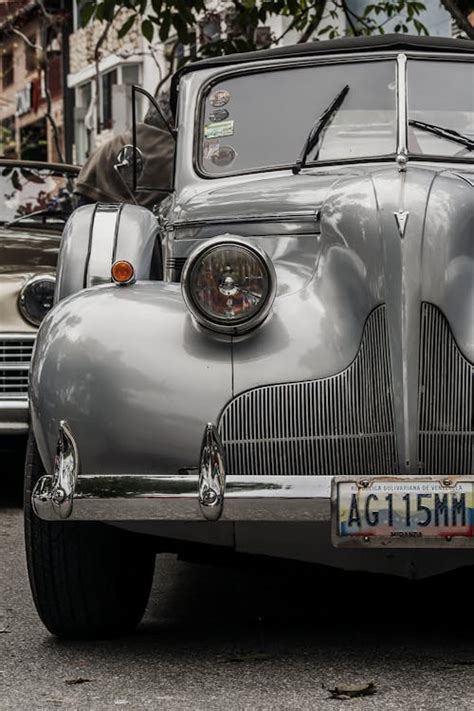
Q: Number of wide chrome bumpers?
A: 1